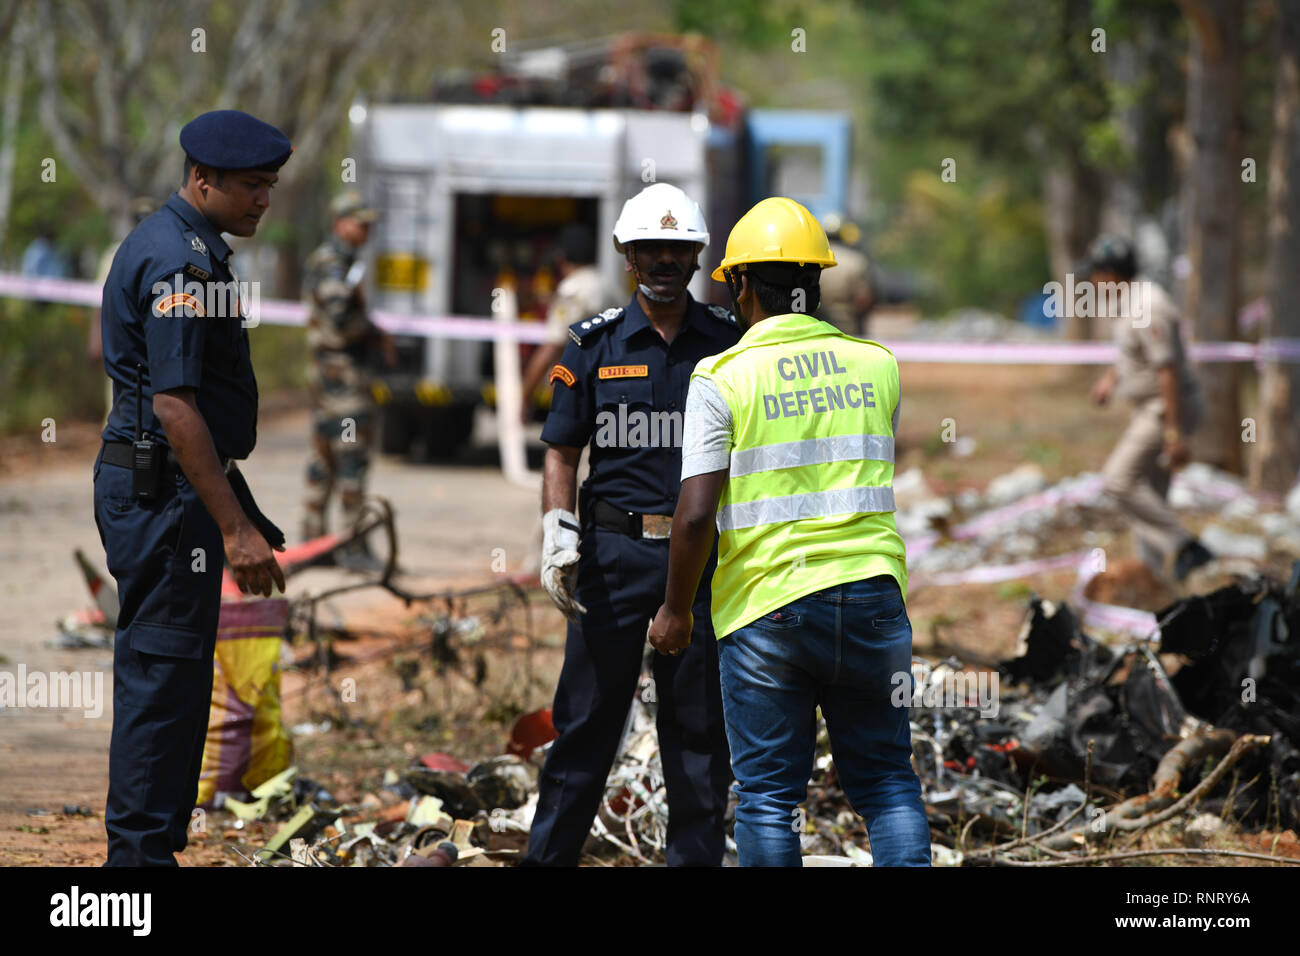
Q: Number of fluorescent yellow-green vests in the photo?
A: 1